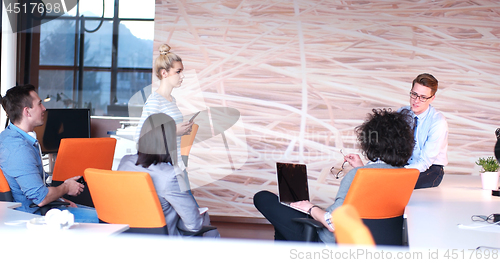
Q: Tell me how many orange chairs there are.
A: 6